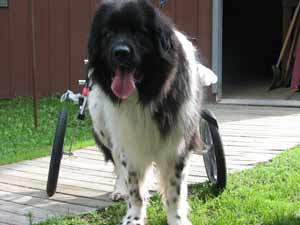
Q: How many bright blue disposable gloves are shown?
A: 0